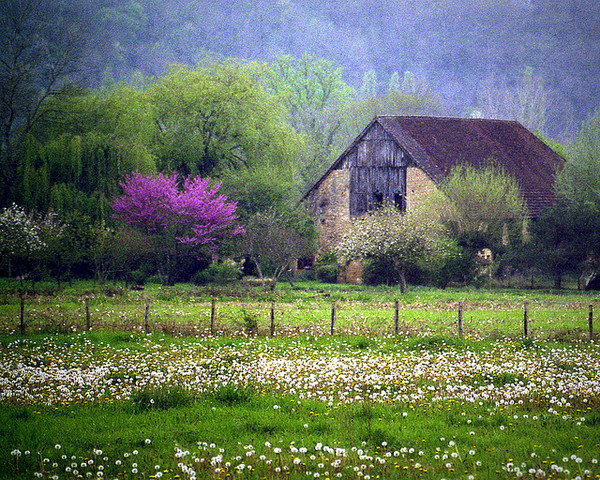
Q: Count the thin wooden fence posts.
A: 10